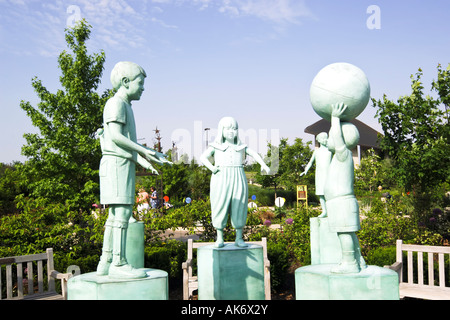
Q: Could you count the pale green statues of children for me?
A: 4